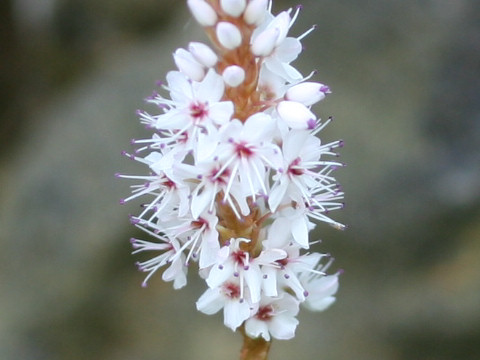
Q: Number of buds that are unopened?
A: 10